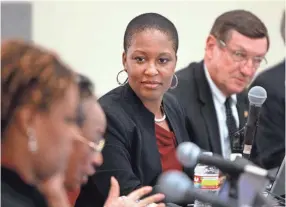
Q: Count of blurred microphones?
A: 2